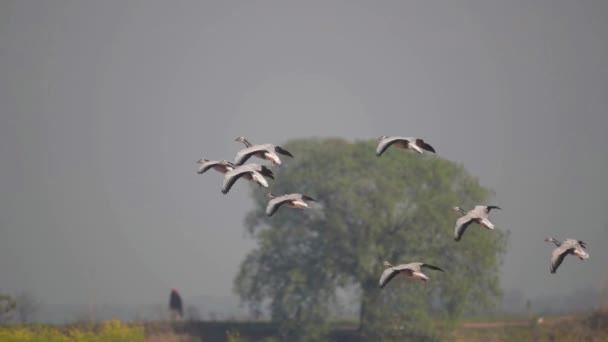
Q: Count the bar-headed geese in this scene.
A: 8